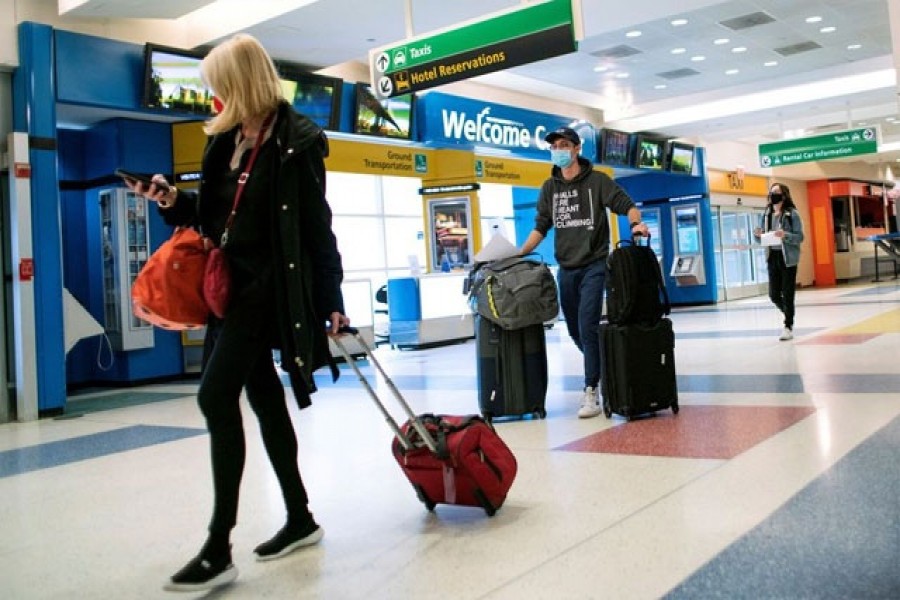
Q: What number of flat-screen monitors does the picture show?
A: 6